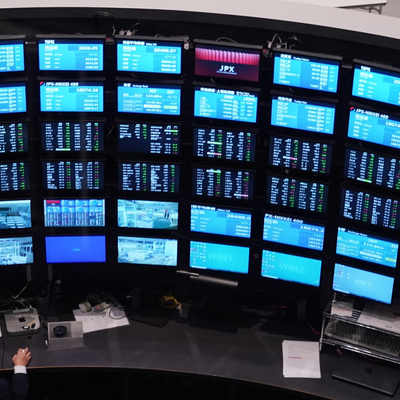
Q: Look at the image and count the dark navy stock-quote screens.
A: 12